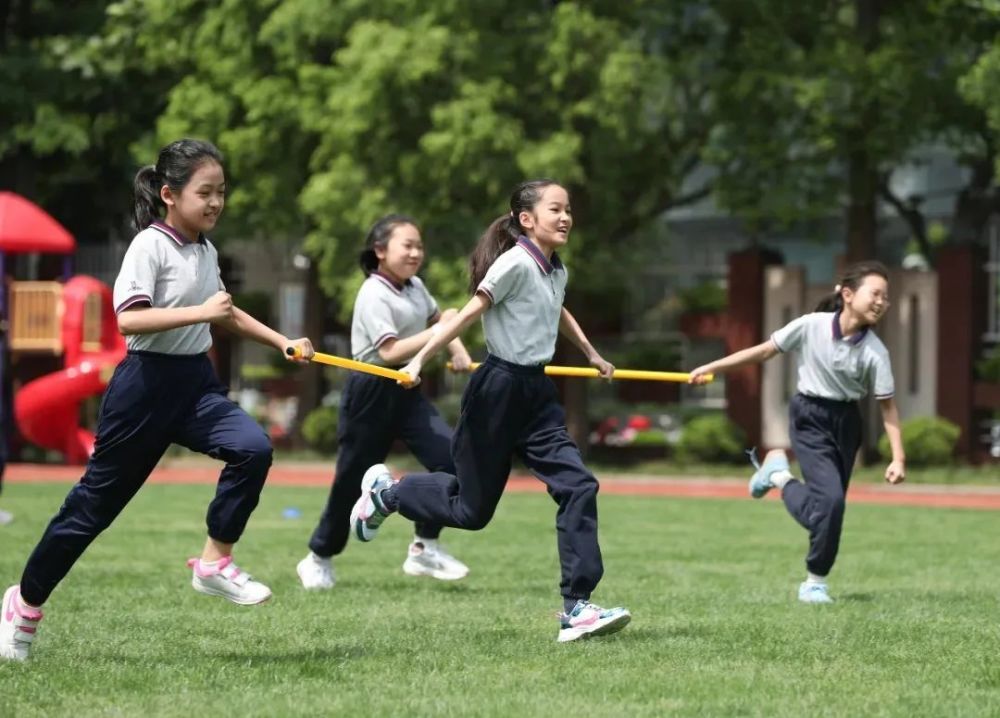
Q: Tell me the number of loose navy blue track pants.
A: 4